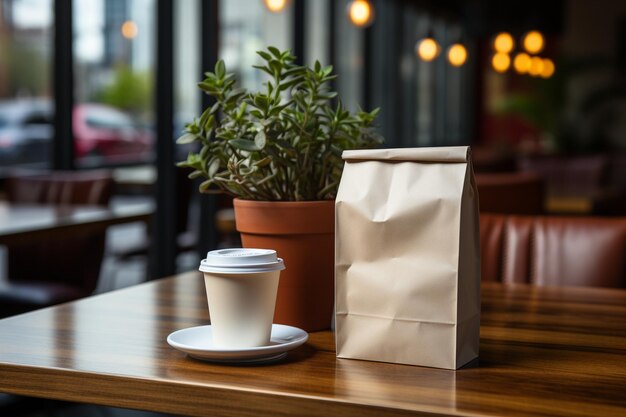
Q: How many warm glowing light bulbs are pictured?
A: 11